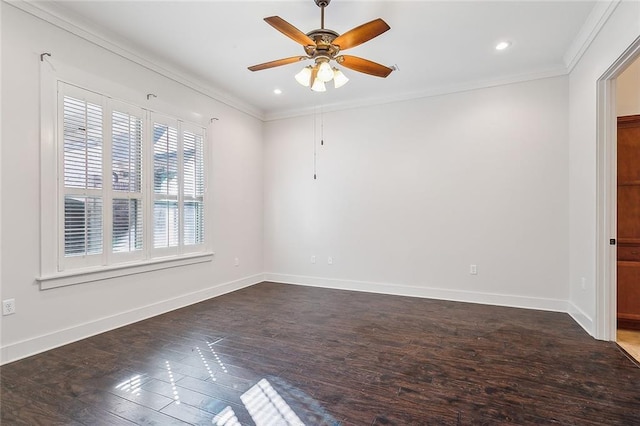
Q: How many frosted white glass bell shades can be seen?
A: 4